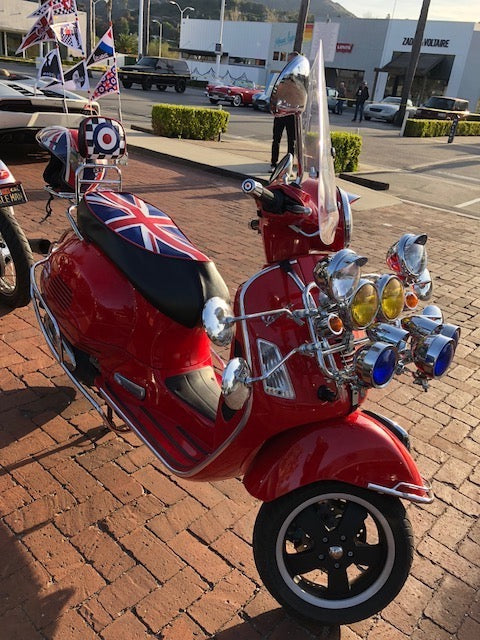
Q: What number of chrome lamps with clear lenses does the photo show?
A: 2